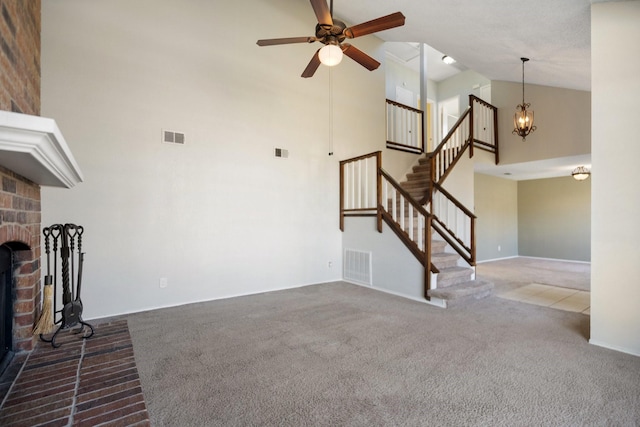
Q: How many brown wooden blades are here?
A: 5